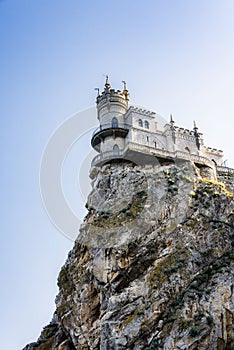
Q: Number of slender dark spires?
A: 5